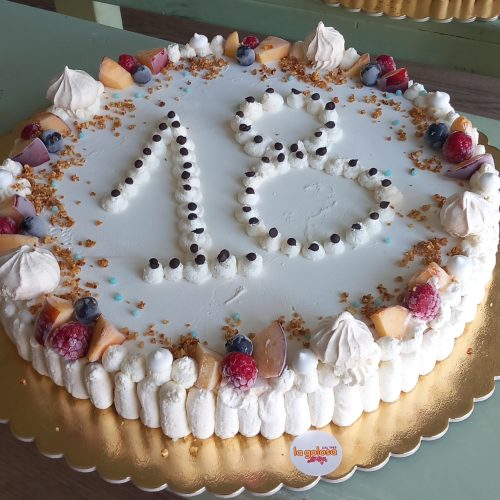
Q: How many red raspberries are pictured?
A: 9